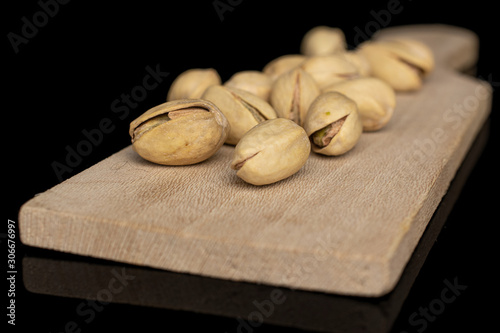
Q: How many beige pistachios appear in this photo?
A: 13